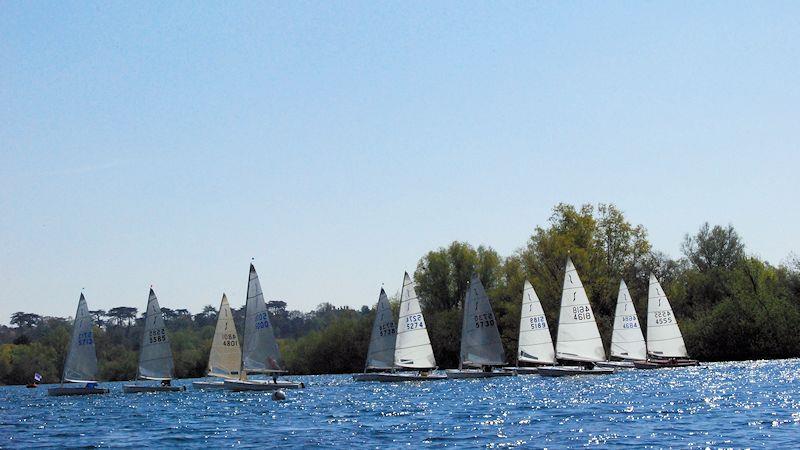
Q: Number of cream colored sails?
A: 1